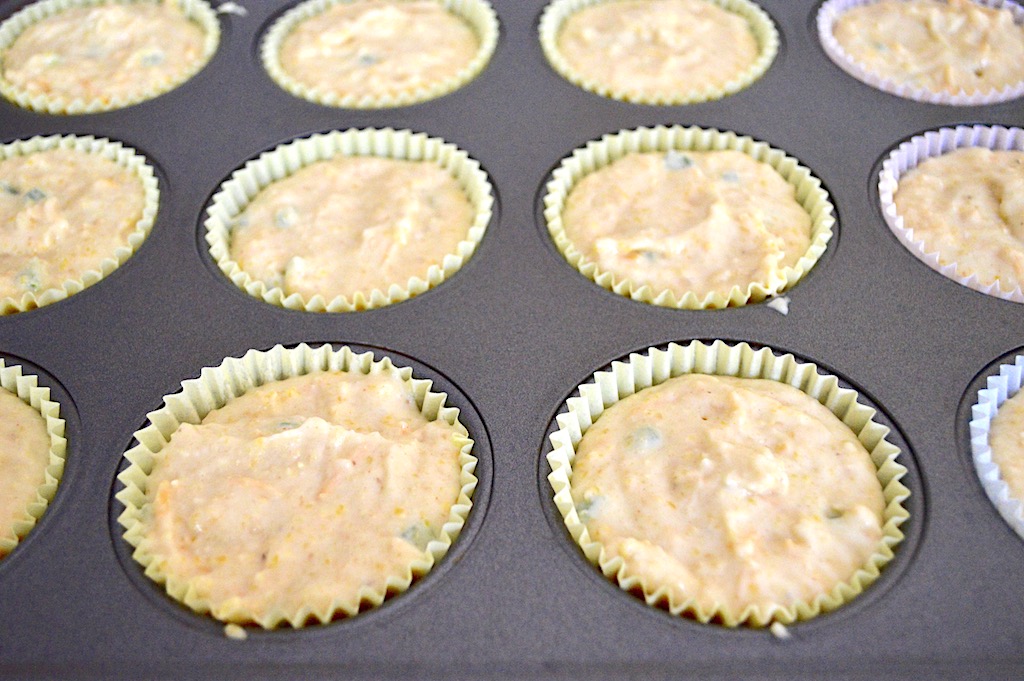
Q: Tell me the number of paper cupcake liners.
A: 12